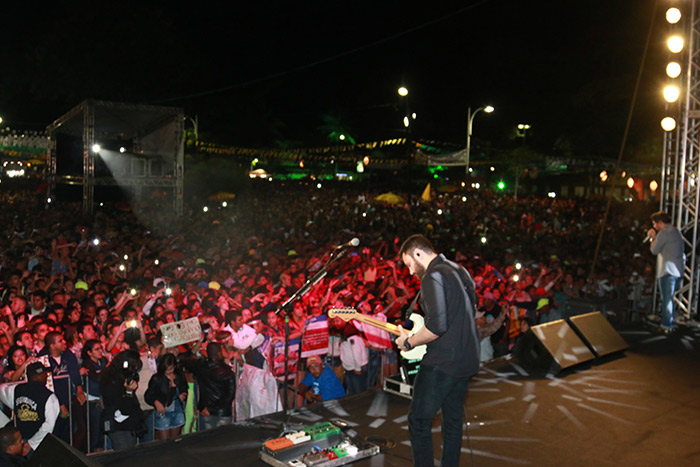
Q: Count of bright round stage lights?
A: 5